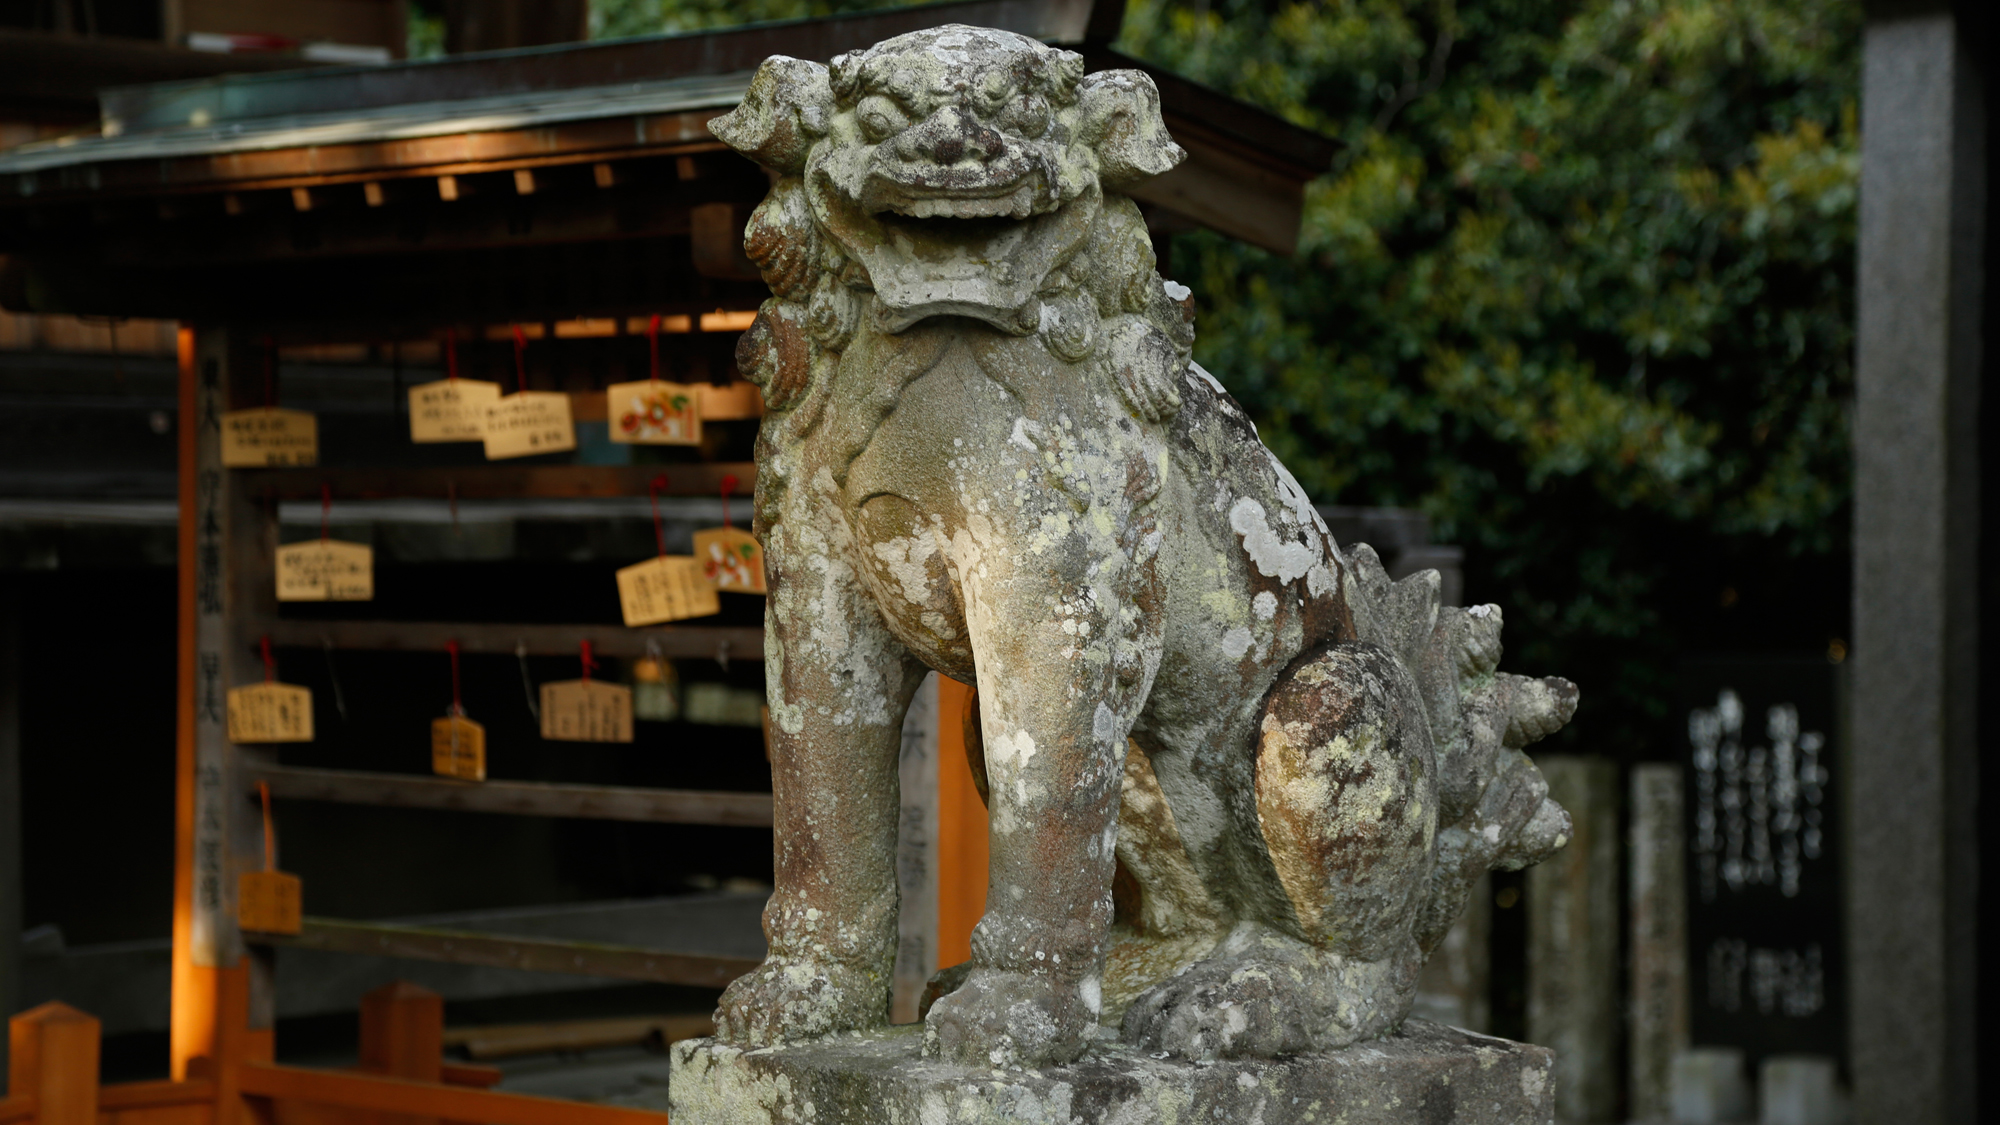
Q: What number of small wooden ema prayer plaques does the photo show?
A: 11